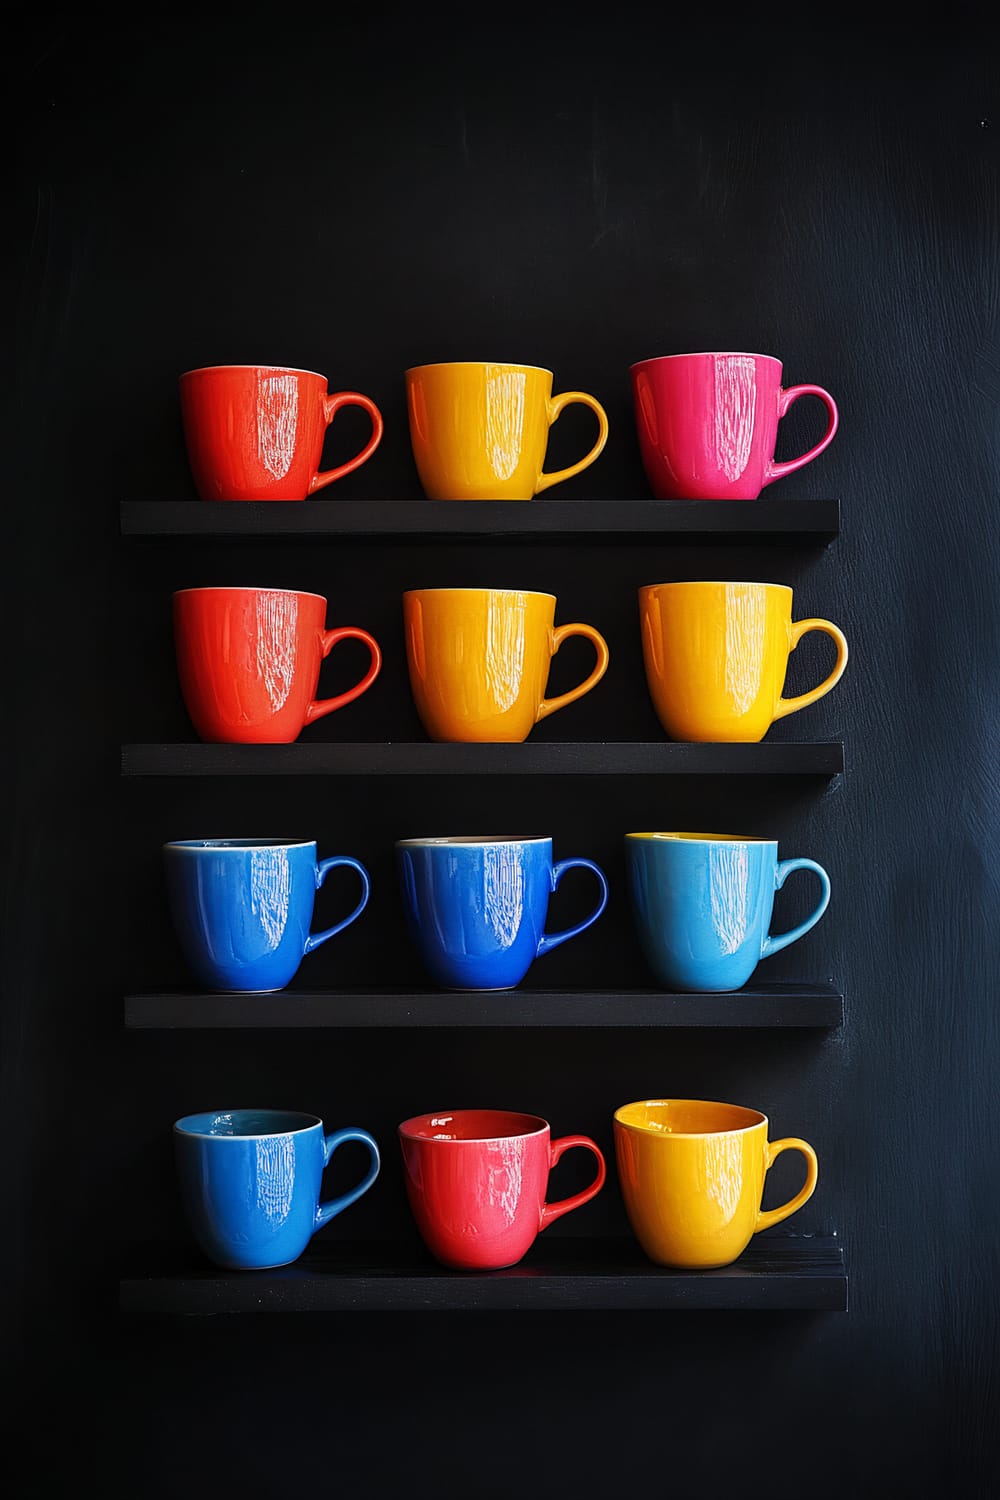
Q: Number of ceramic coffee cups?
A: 12